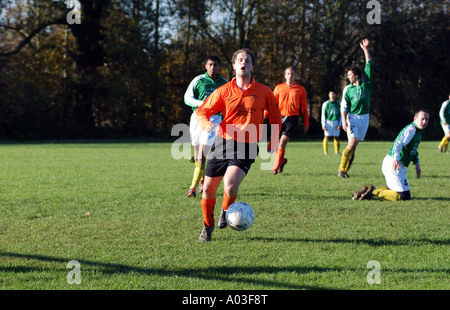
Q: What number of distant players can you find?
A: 2